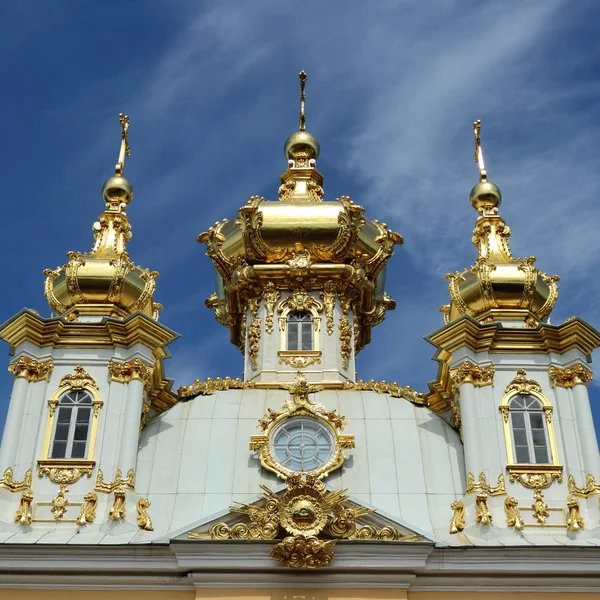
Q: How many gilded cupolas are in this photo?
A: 3